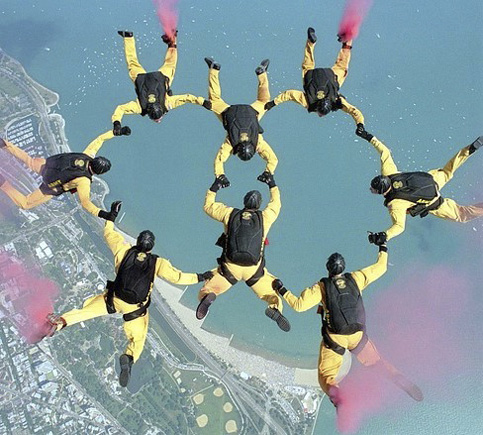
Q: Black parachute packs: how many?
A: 8